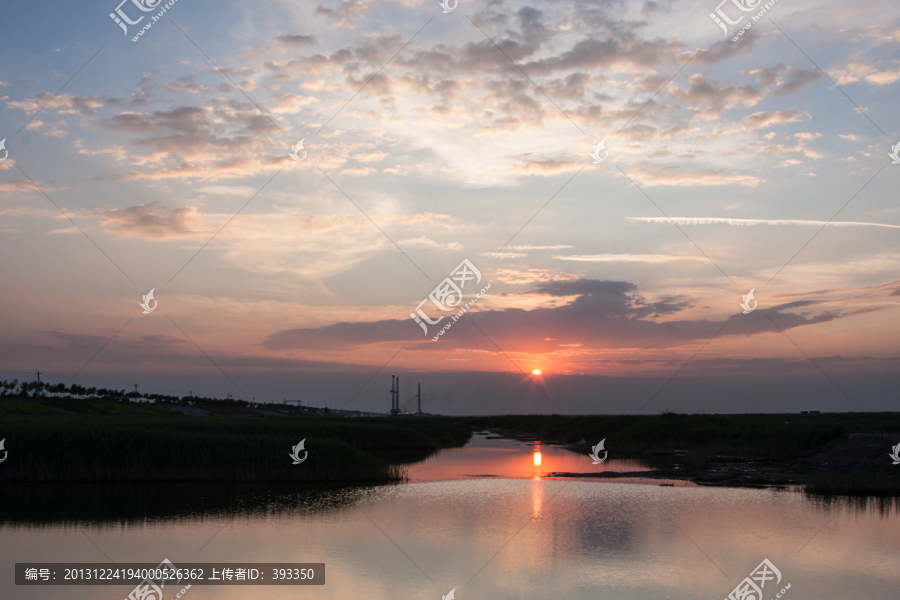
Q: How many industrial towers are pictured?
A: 3